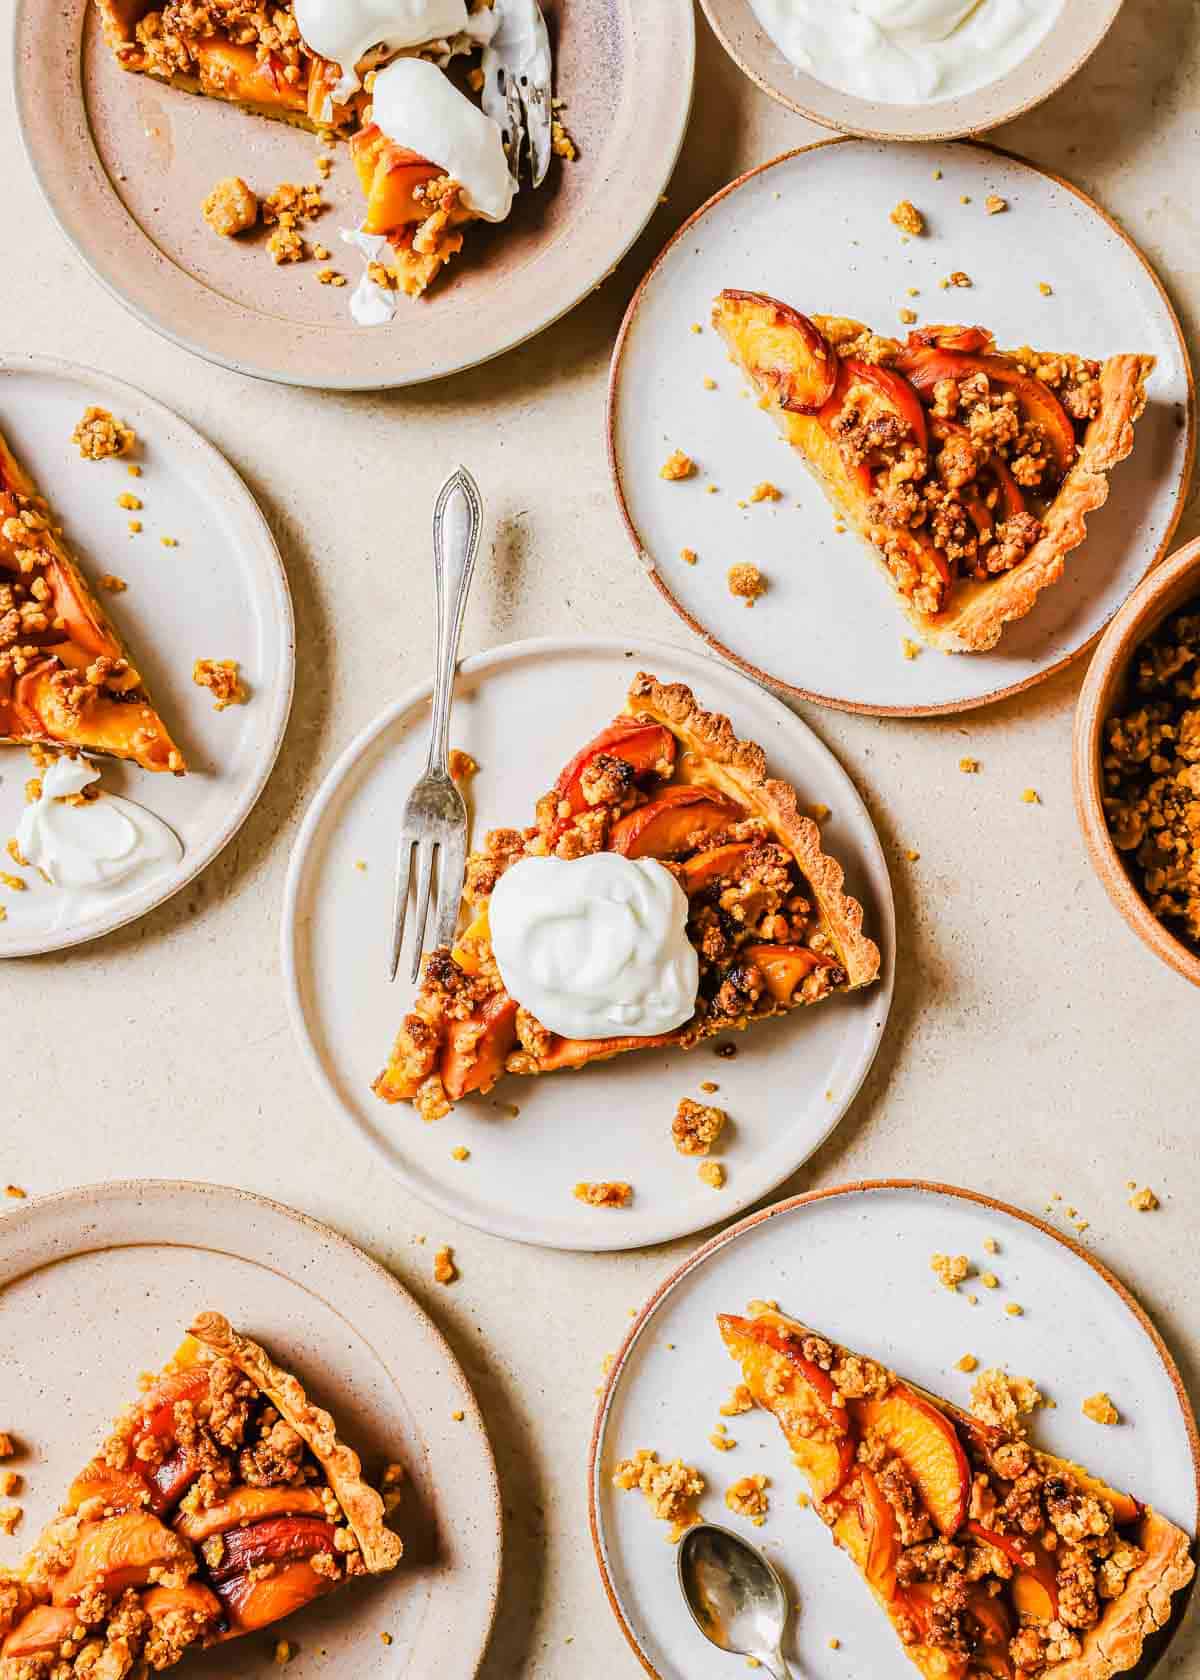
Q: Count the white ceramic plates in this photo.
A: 4